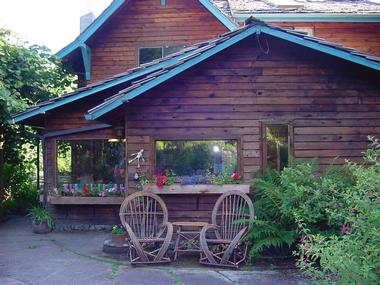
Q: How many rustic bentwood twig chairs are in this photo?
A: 2